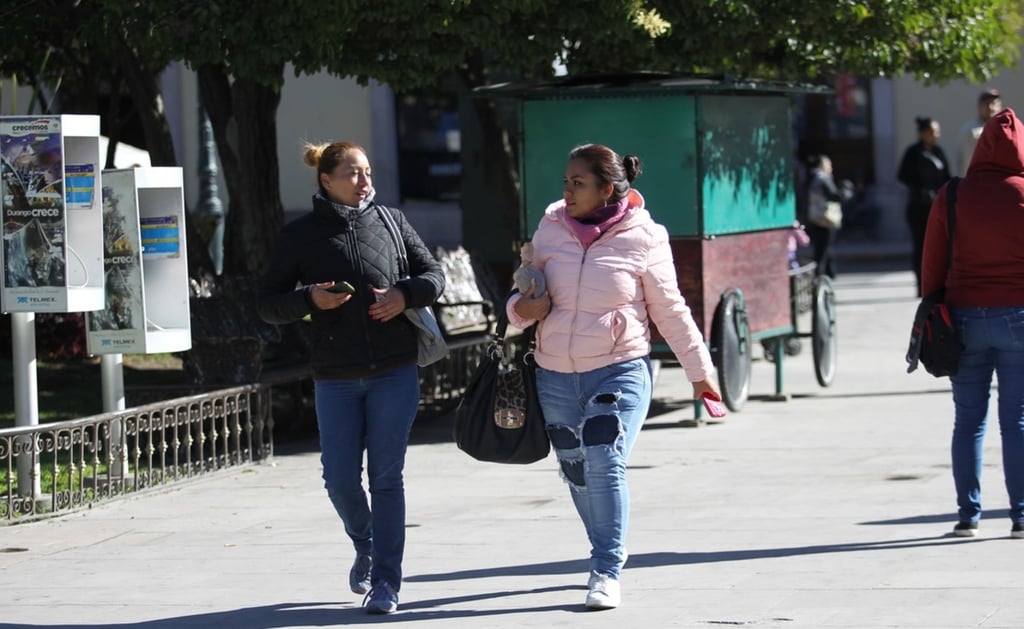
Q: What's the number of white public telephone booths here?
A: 2